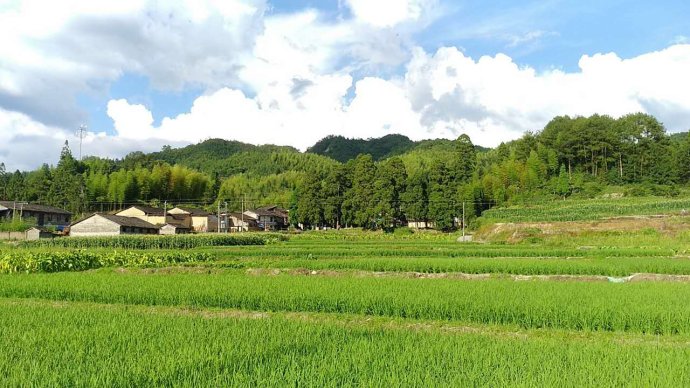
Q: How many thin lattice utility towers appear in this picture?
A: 1